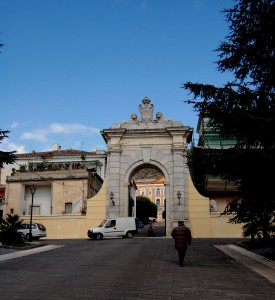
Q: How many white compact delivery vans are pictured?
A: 1